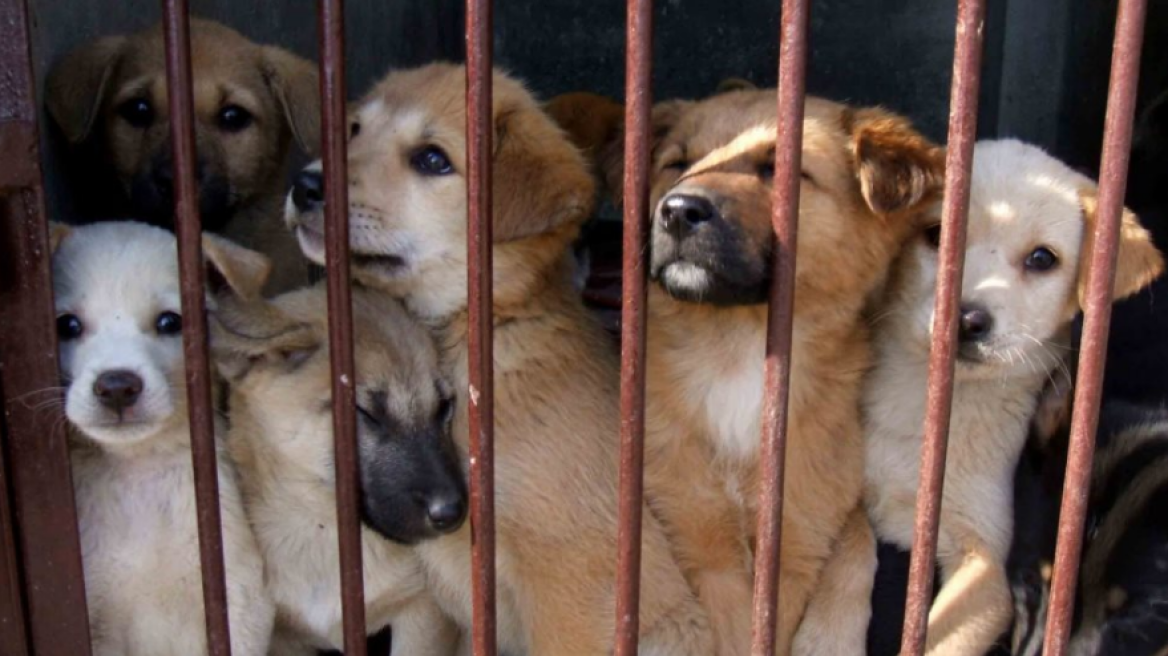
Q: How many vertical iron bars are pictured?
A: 7